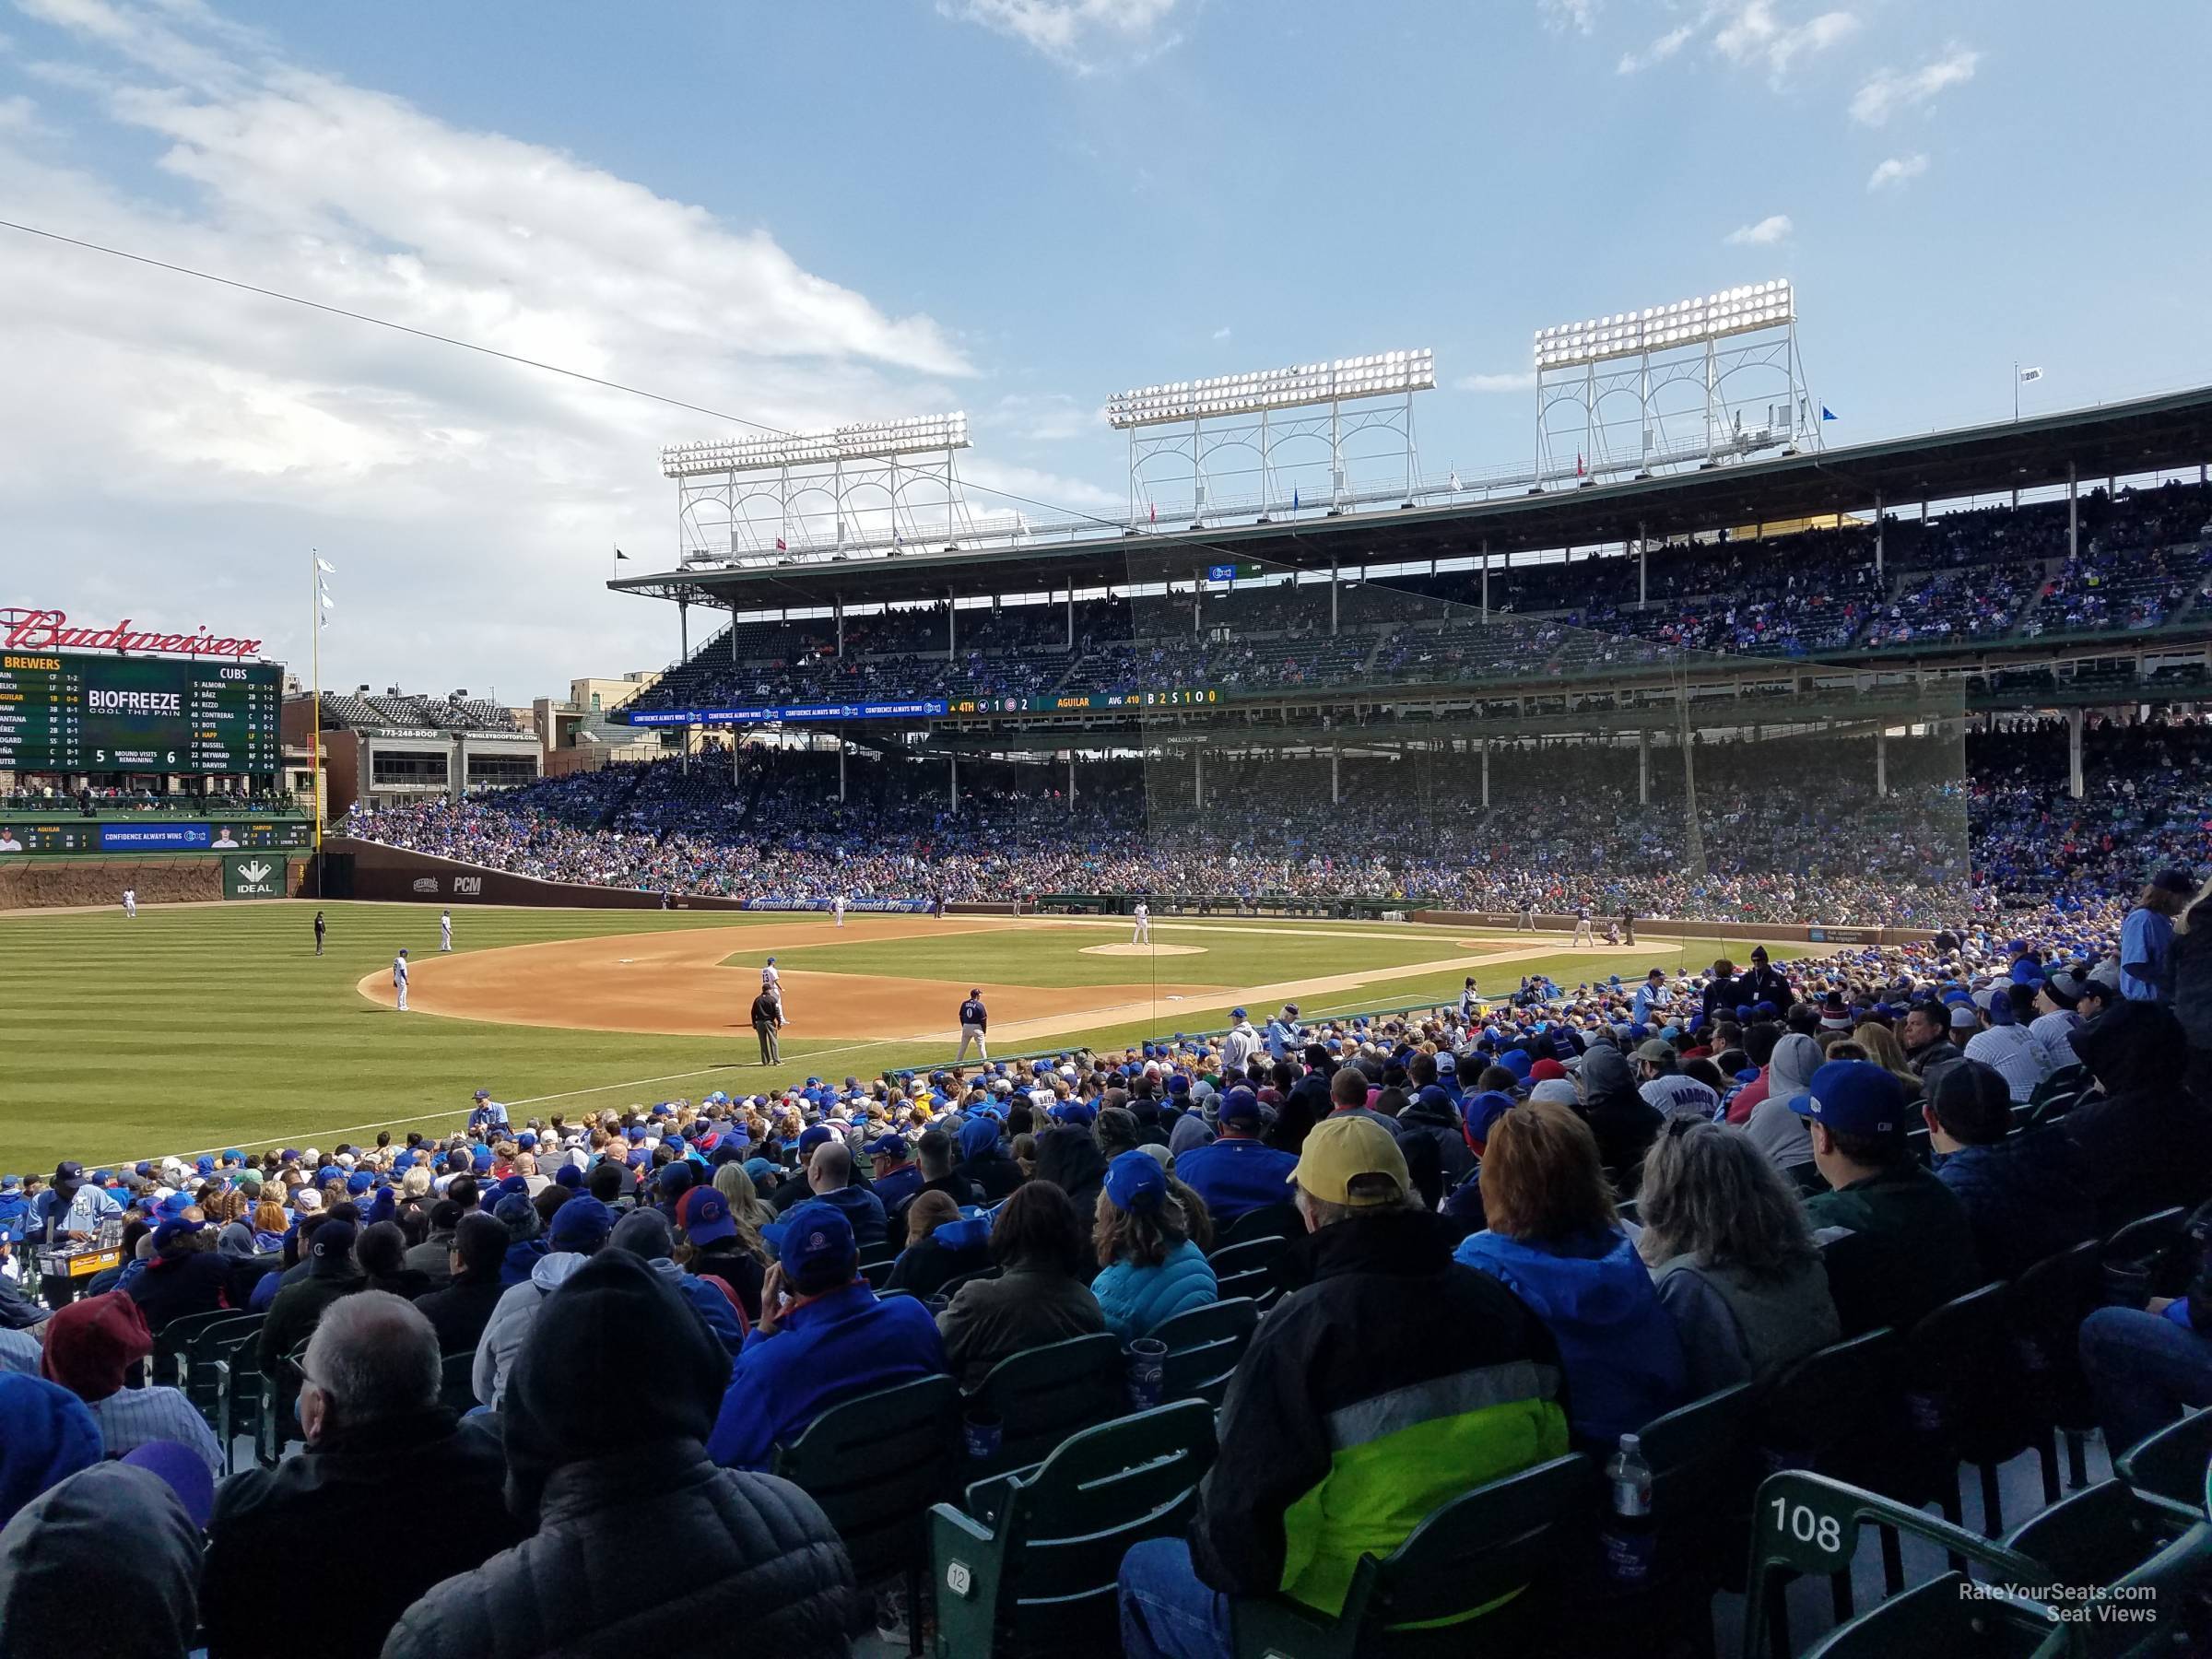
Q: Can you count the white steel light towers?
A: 3